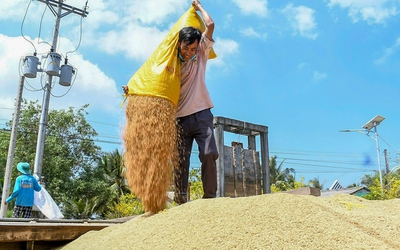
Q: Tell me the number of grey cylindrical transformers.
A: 3